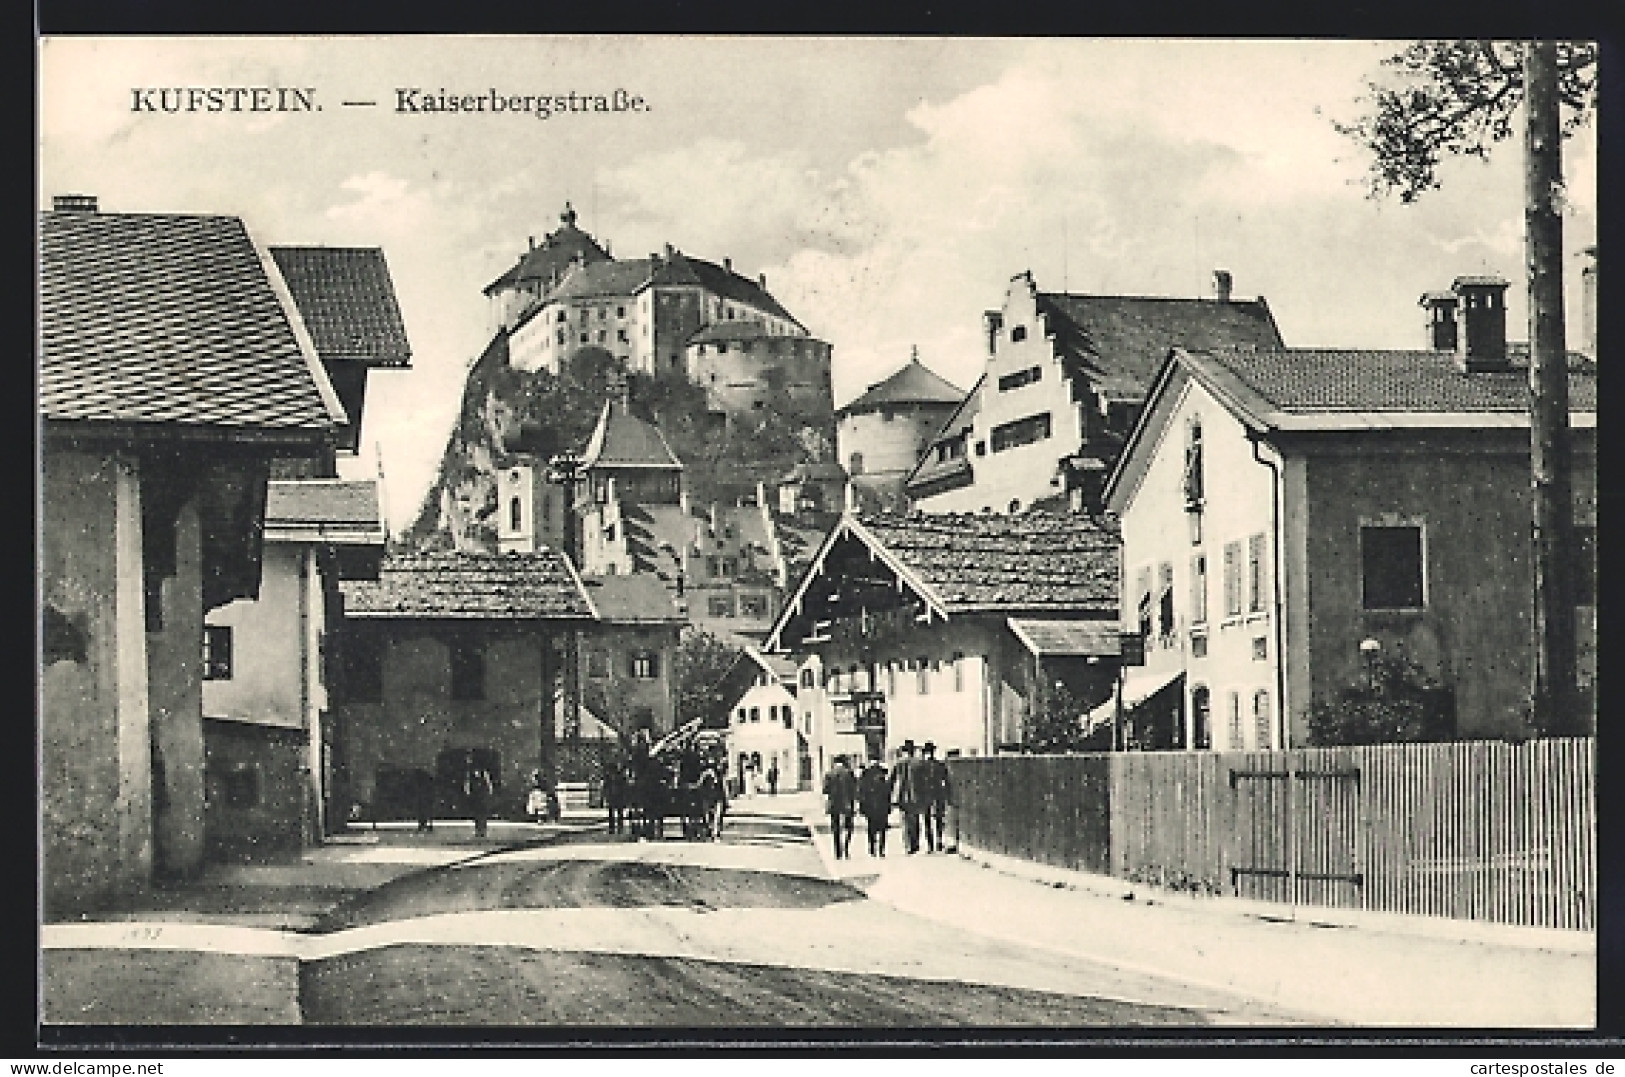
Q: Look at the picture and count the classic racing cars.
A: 0